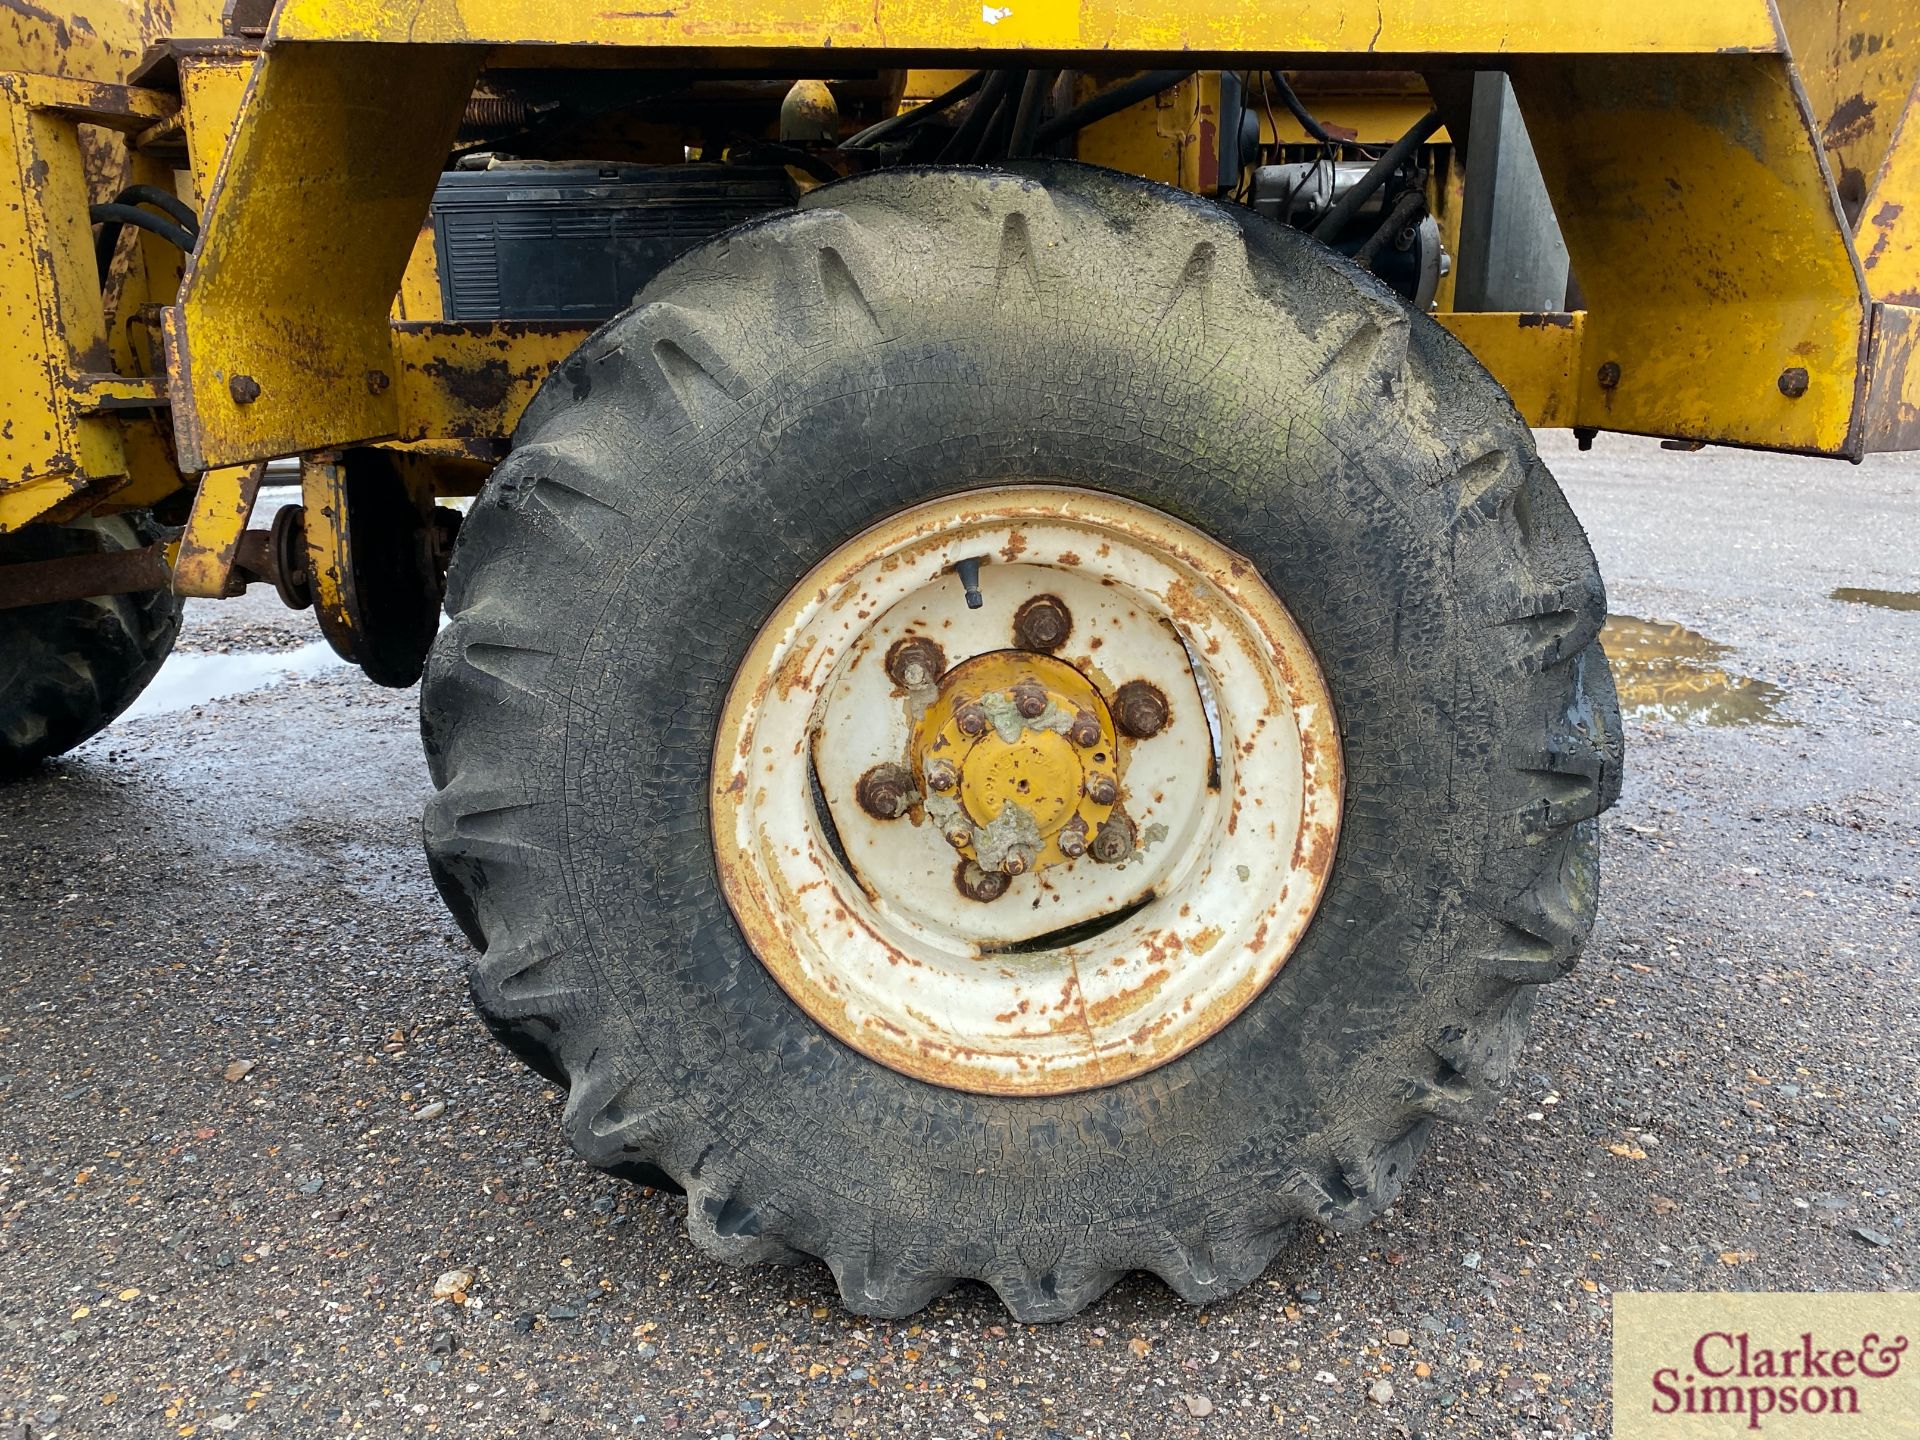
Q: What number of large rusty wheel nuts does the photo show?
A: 6